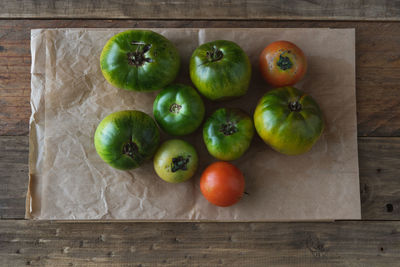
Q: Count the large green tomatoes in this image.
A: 4